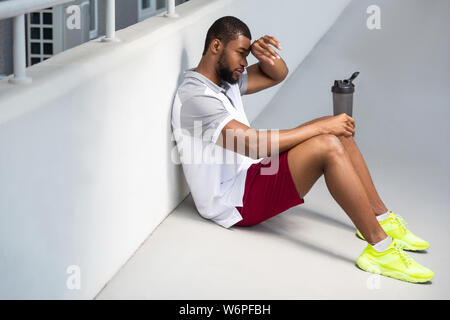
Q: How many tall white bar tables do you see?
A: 0